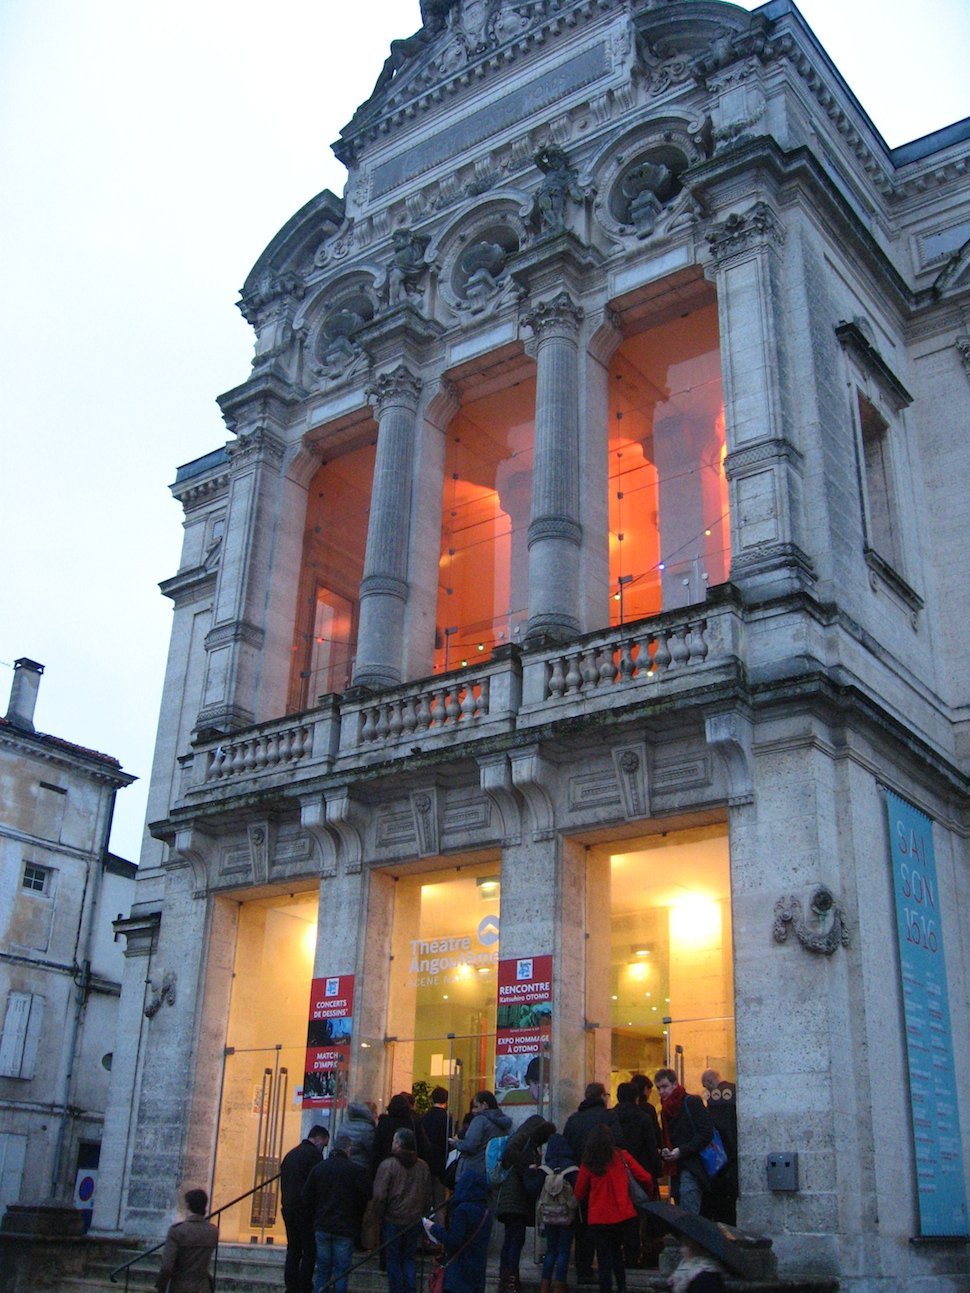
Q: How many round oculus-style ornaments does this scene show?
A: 3